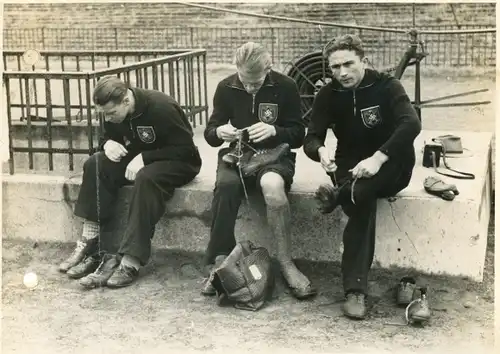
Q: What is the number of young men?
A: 3